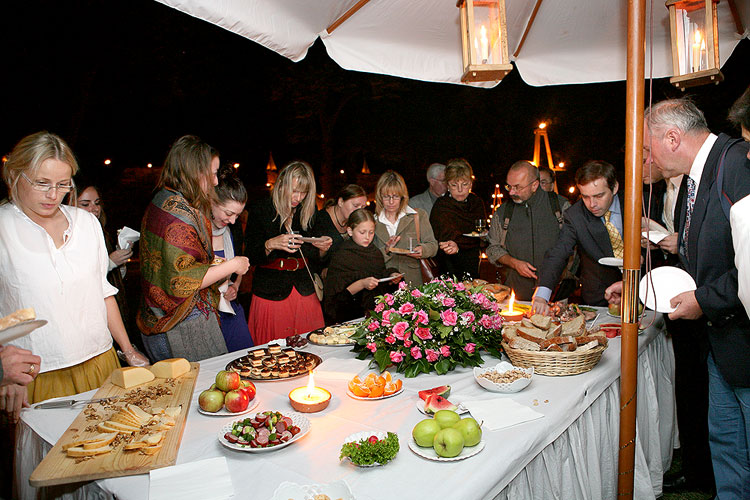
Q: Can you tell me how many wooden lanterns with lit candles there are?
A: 2